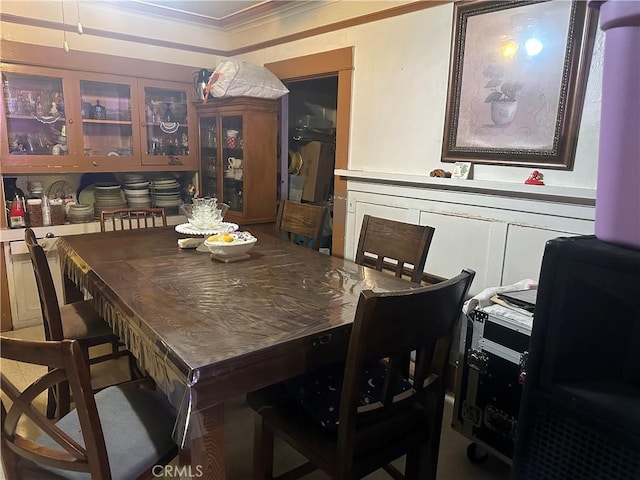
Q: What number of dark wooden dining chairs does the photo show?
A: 6